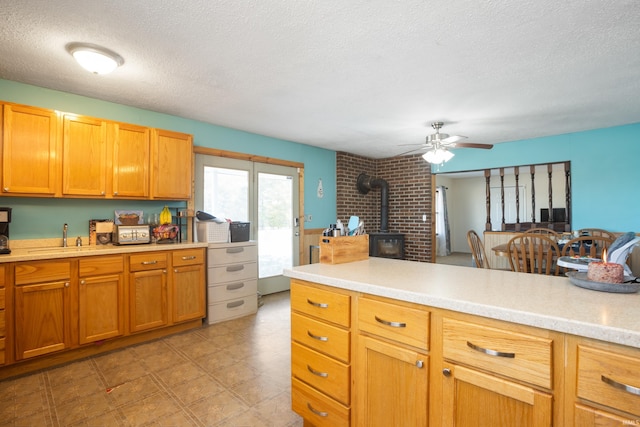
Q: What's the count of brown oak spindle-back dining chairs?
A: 5